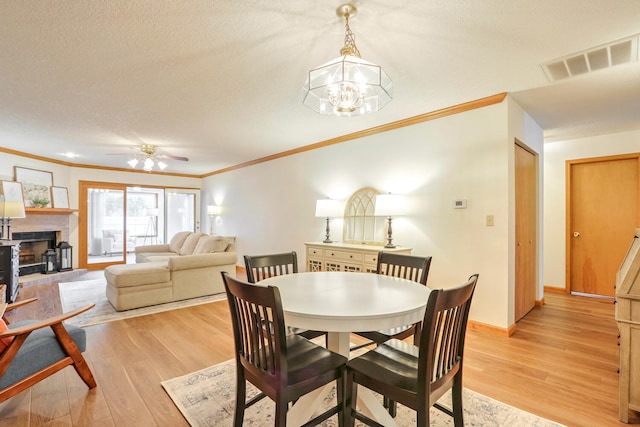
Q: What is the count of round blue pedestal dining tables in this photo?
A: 0